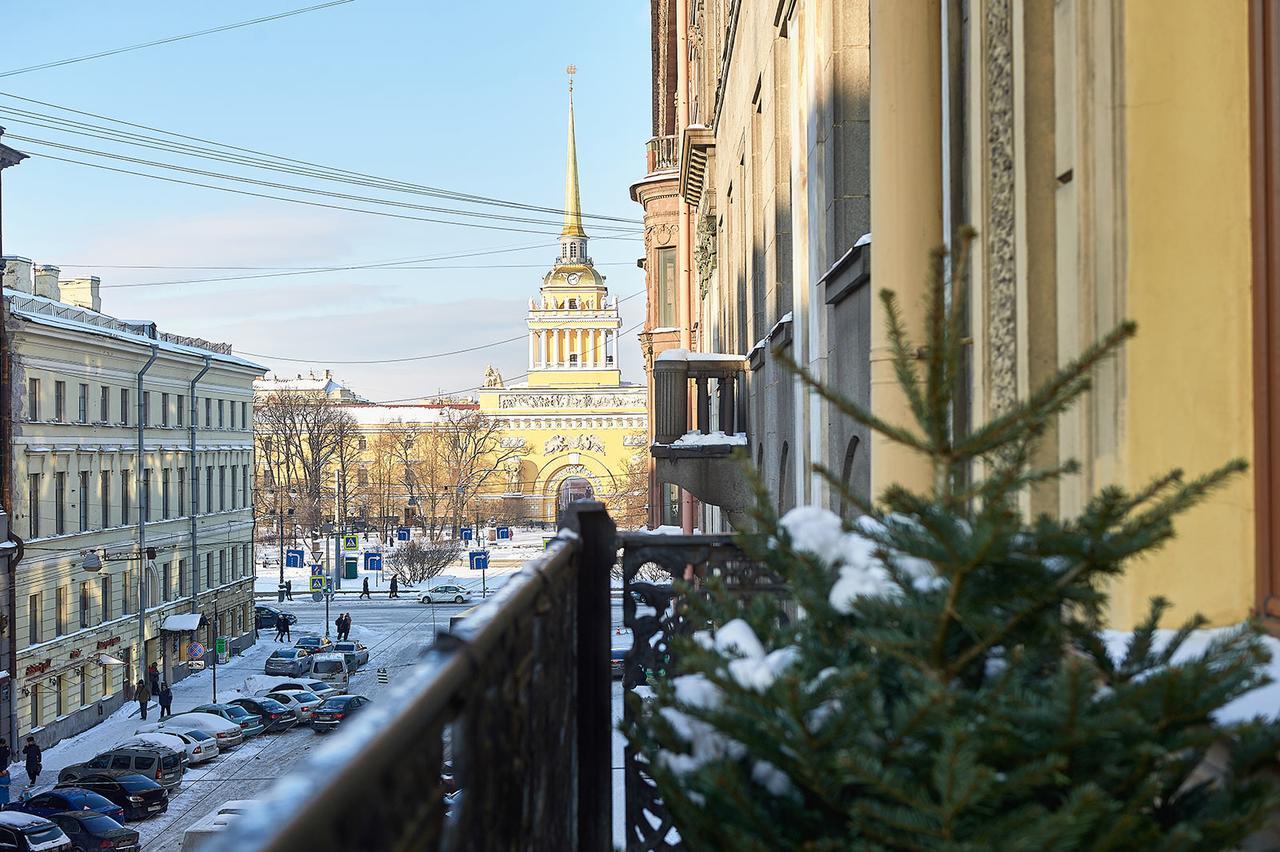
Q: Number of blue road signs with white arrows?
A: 6